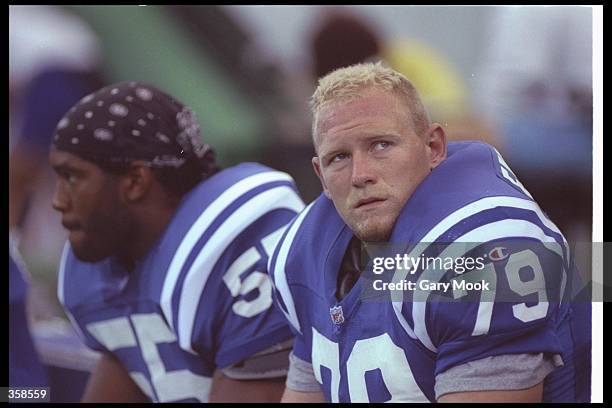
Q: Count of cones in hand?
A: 0